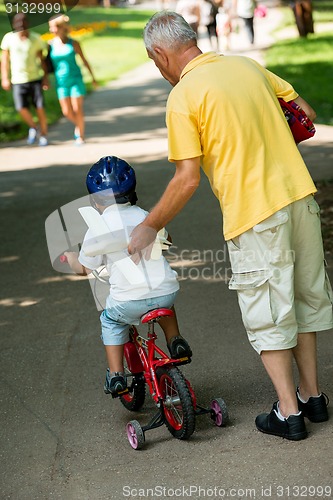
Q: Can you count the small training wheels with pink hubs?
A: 2